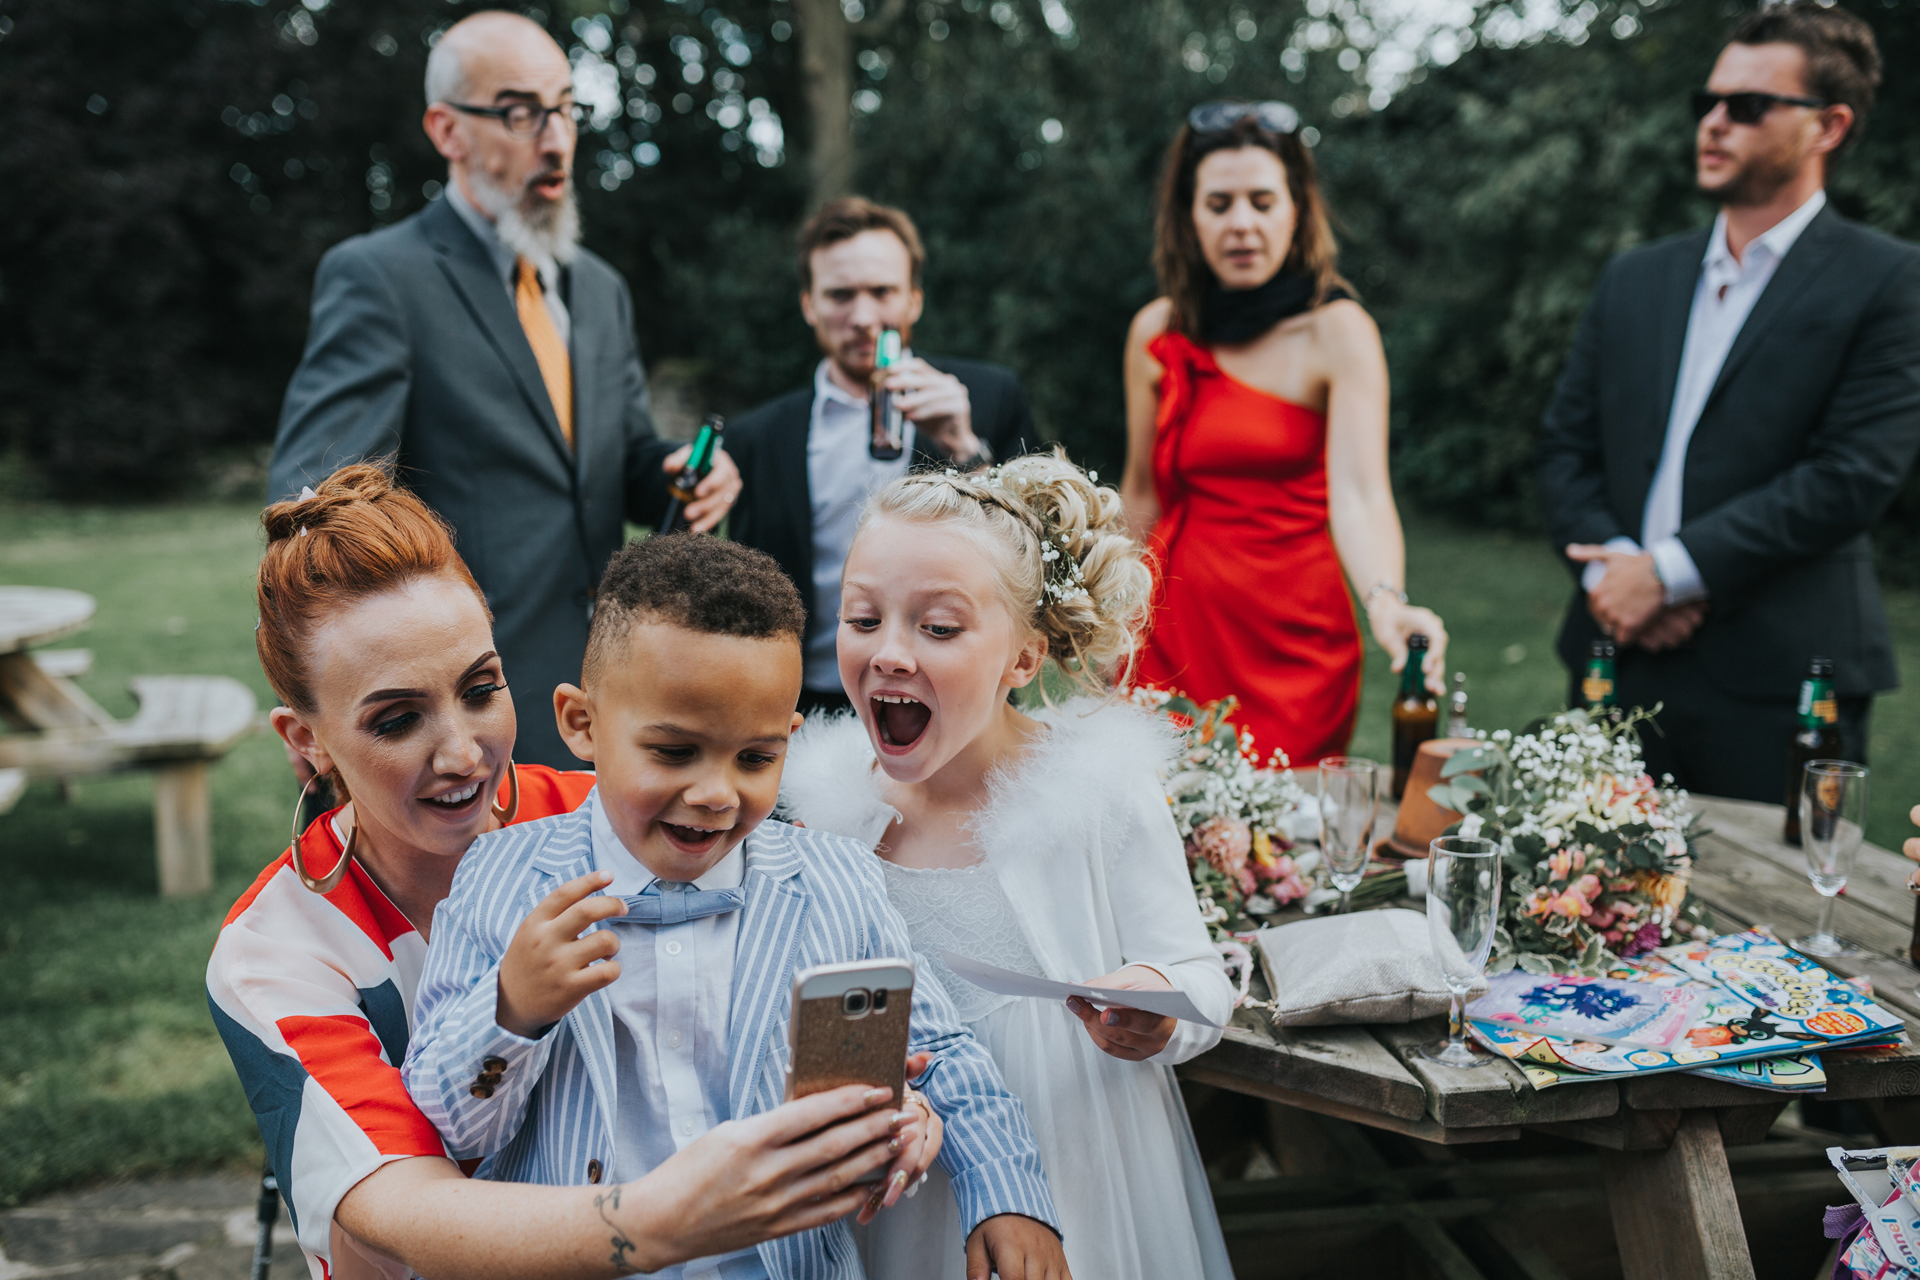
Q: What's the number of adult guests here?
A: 5